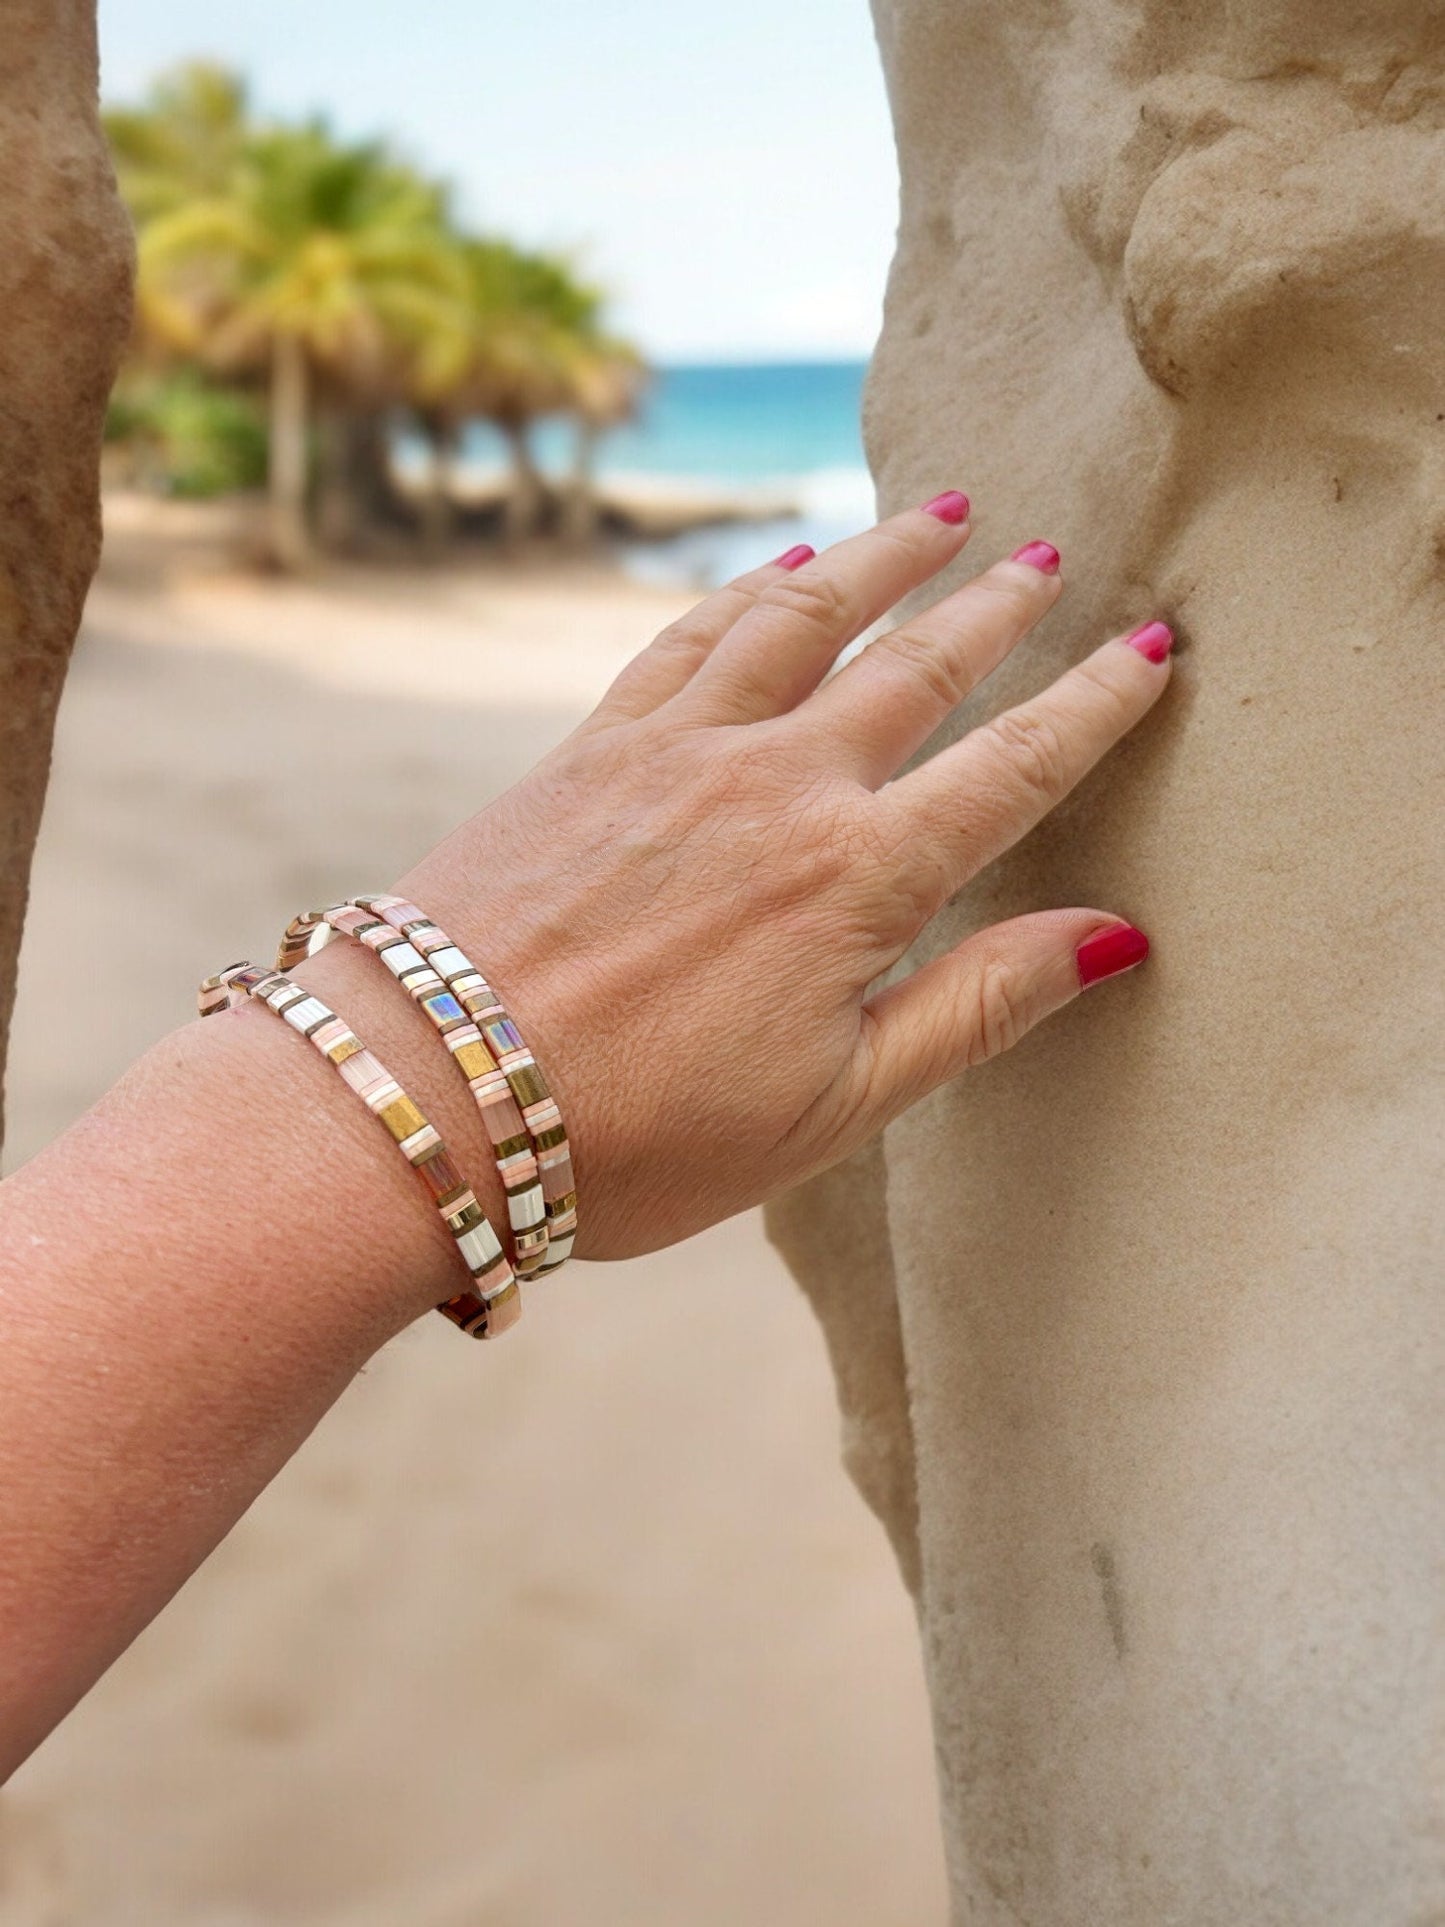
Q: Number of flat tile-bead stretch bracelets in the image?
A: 3